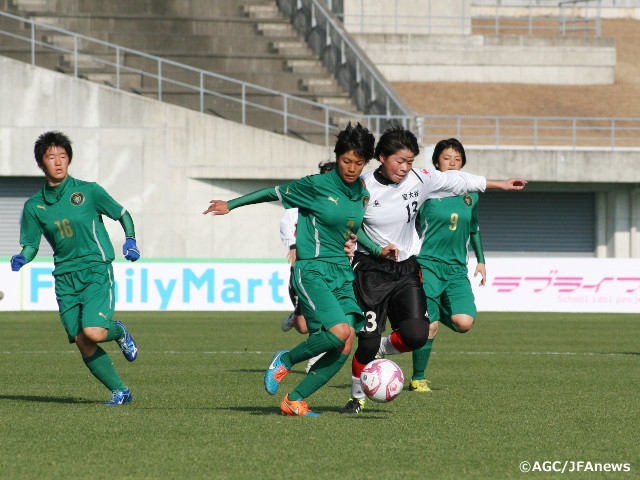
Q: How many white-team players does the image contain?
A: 2